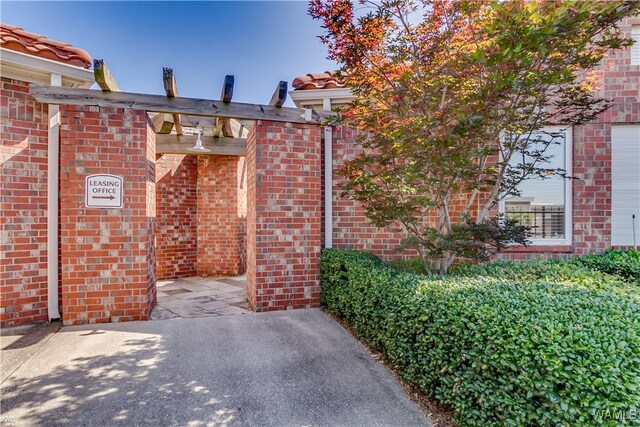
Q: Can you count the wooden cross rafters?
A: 4